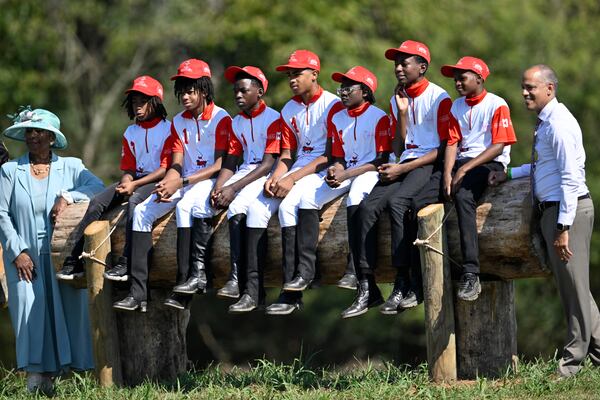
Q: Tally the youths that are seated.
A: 7